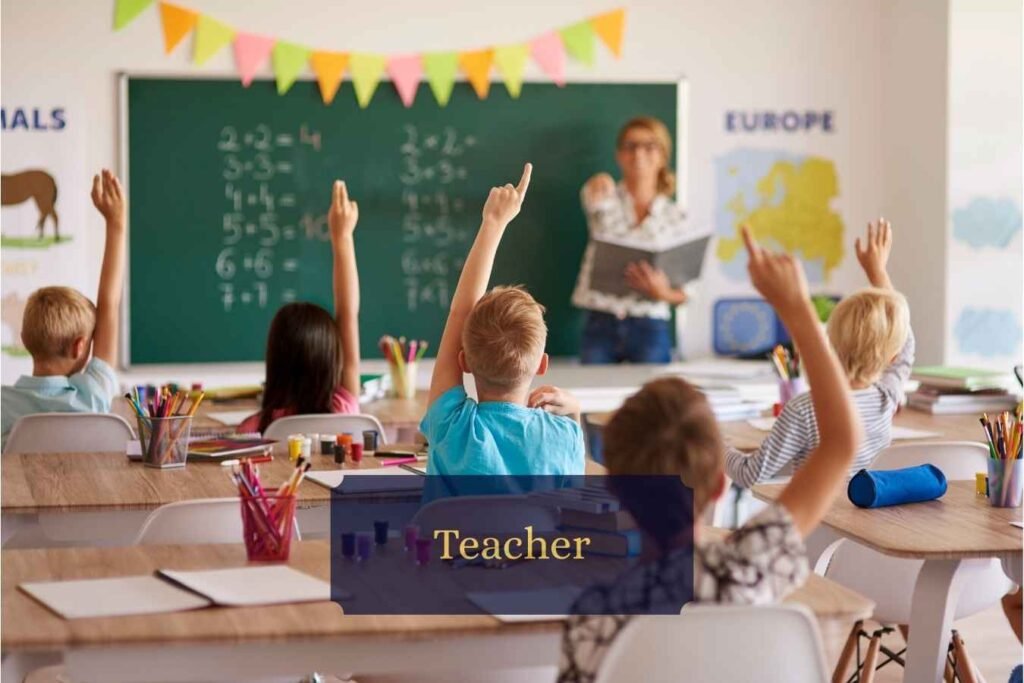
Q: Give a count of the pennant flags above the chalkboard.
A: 14